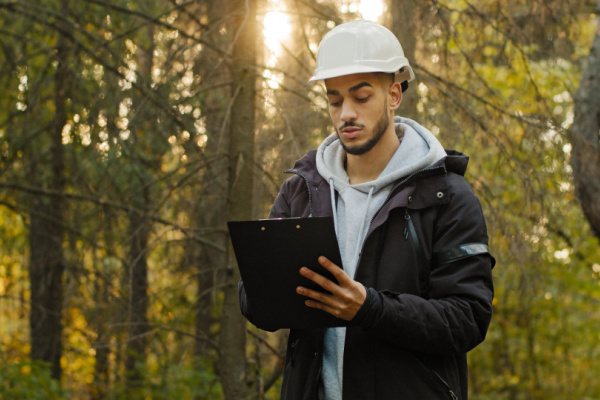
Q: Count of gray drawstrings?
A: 2